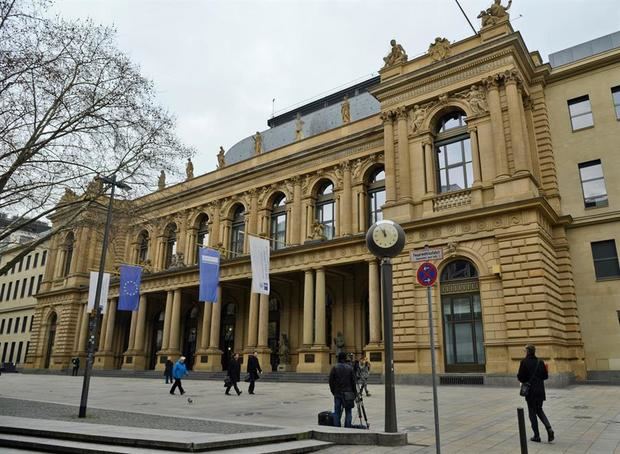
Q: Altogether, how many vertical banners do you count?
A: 4